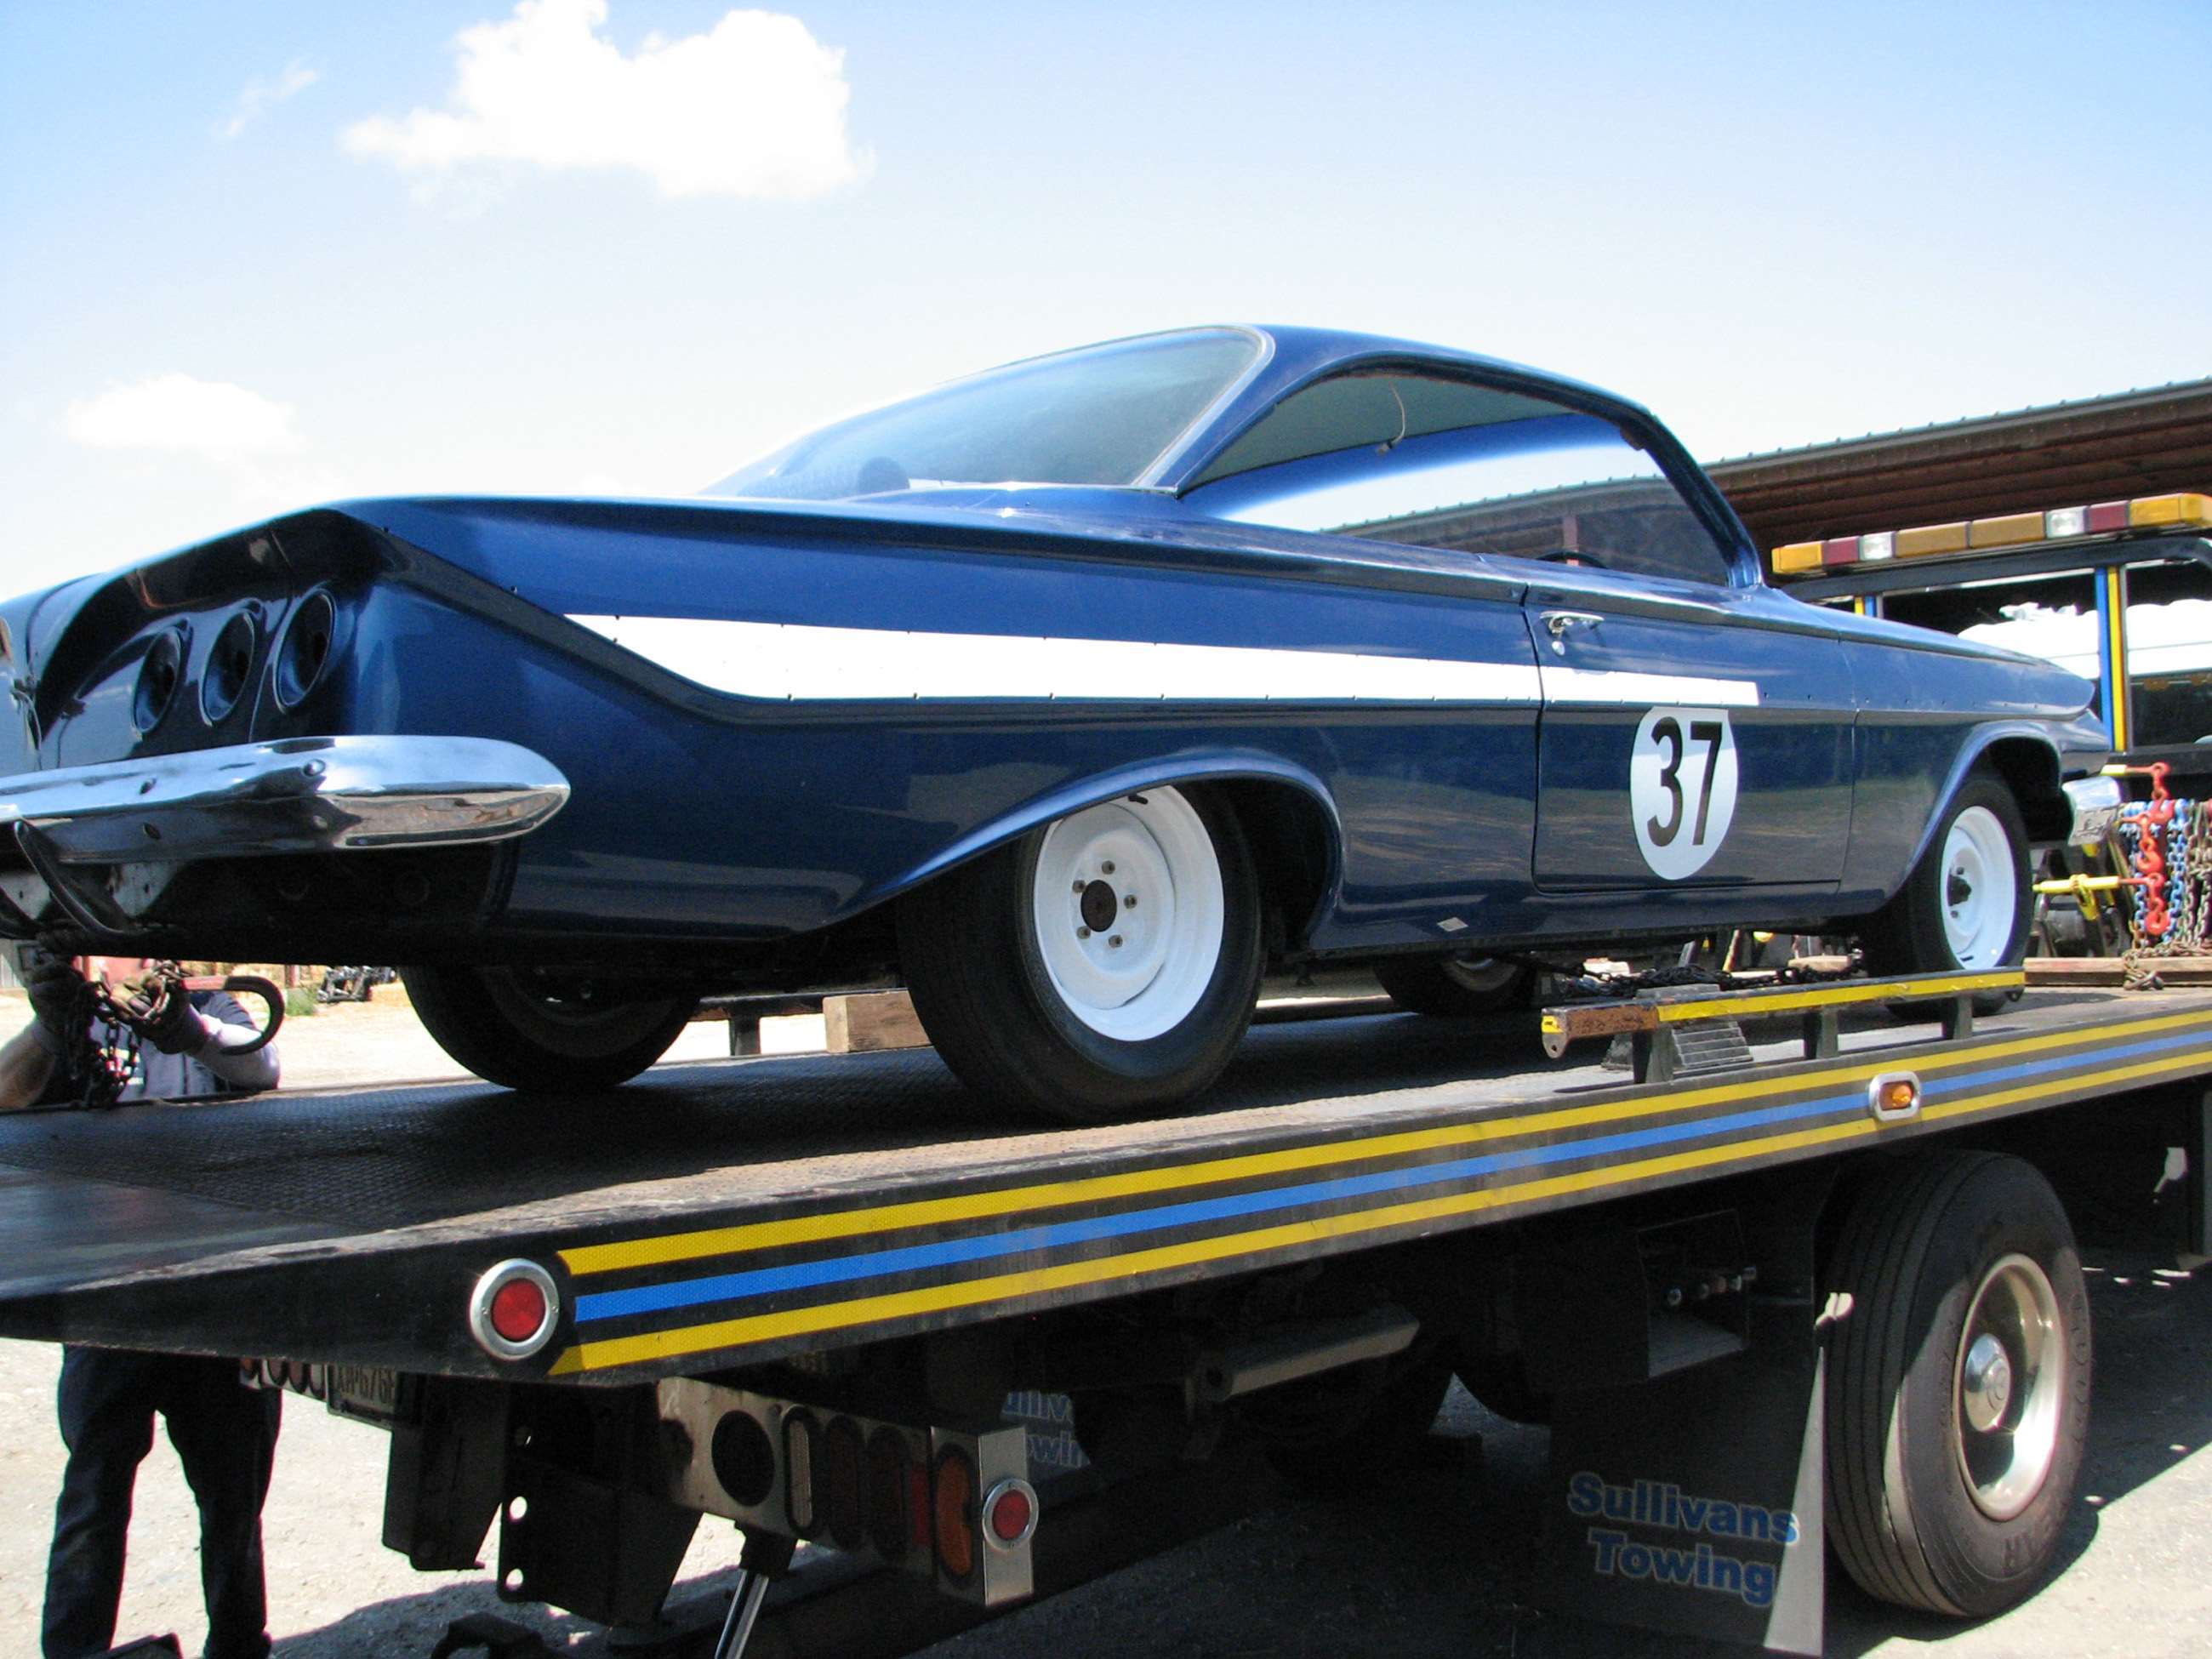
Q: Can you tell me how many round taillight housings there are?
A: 3